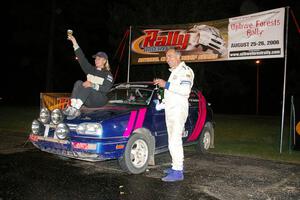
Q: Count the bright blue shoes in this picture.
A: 2